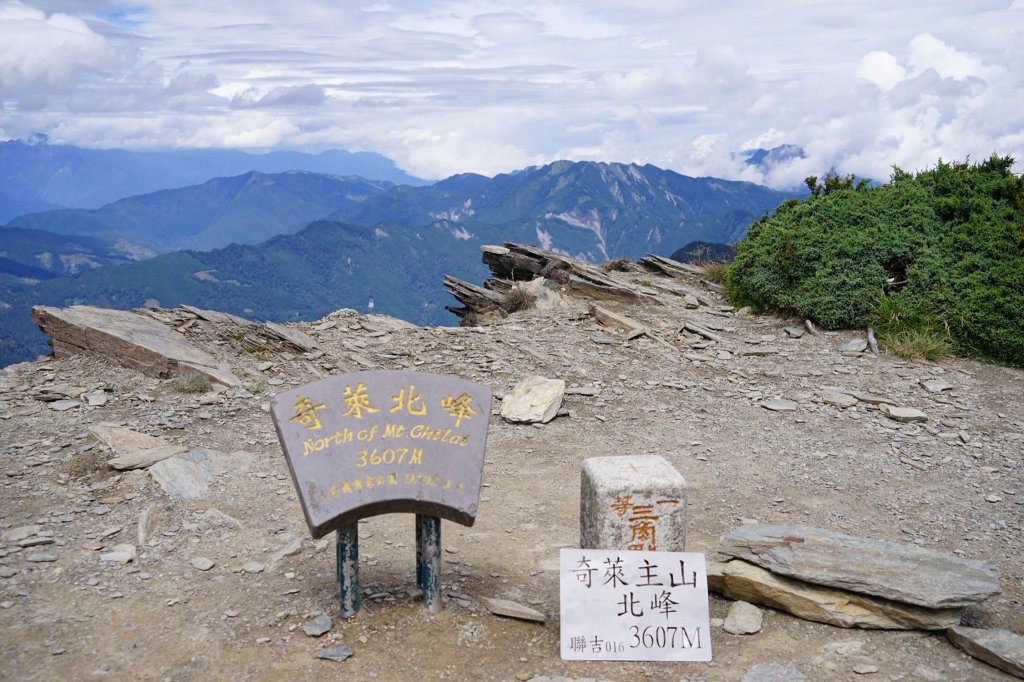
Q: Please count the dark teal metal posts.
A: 2